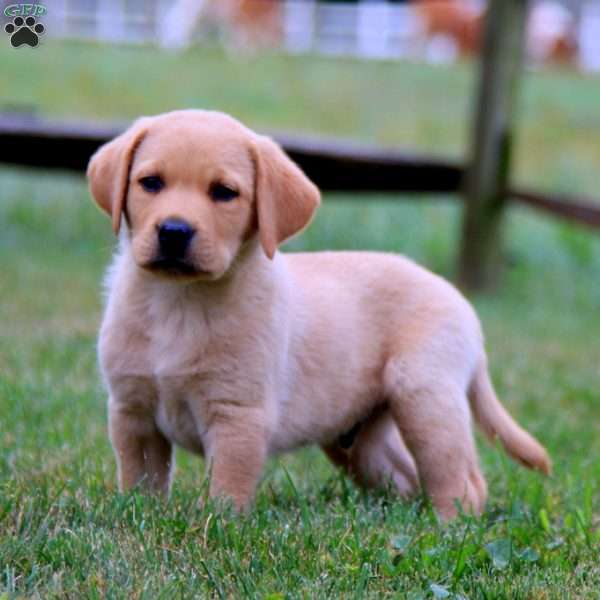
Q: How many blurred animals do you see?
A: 2